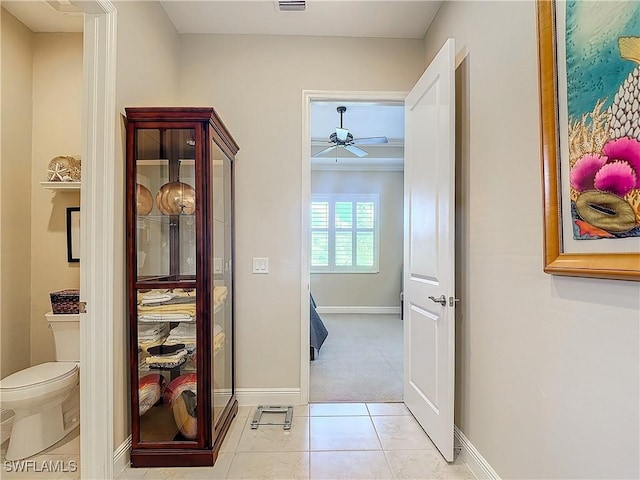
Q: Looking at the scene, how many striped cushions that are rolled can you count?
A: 2